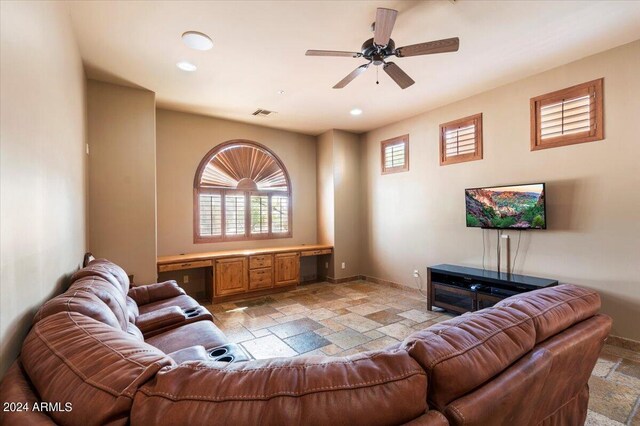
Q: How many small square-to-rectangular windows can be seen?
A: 3